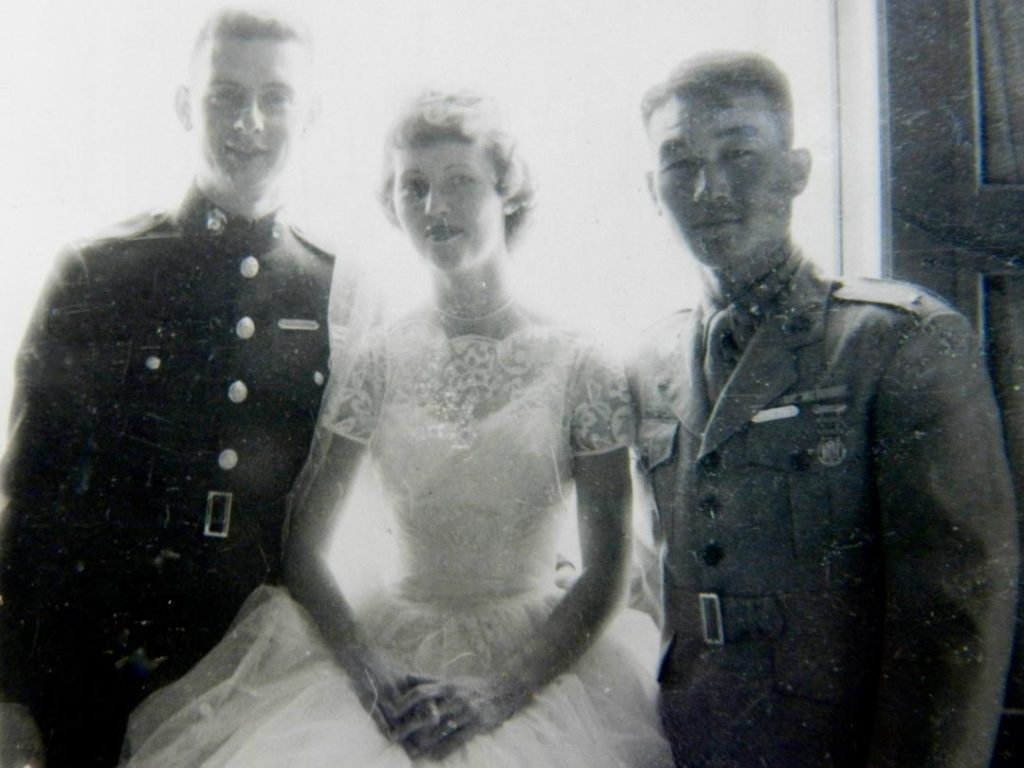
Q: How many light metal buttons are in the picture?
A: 6